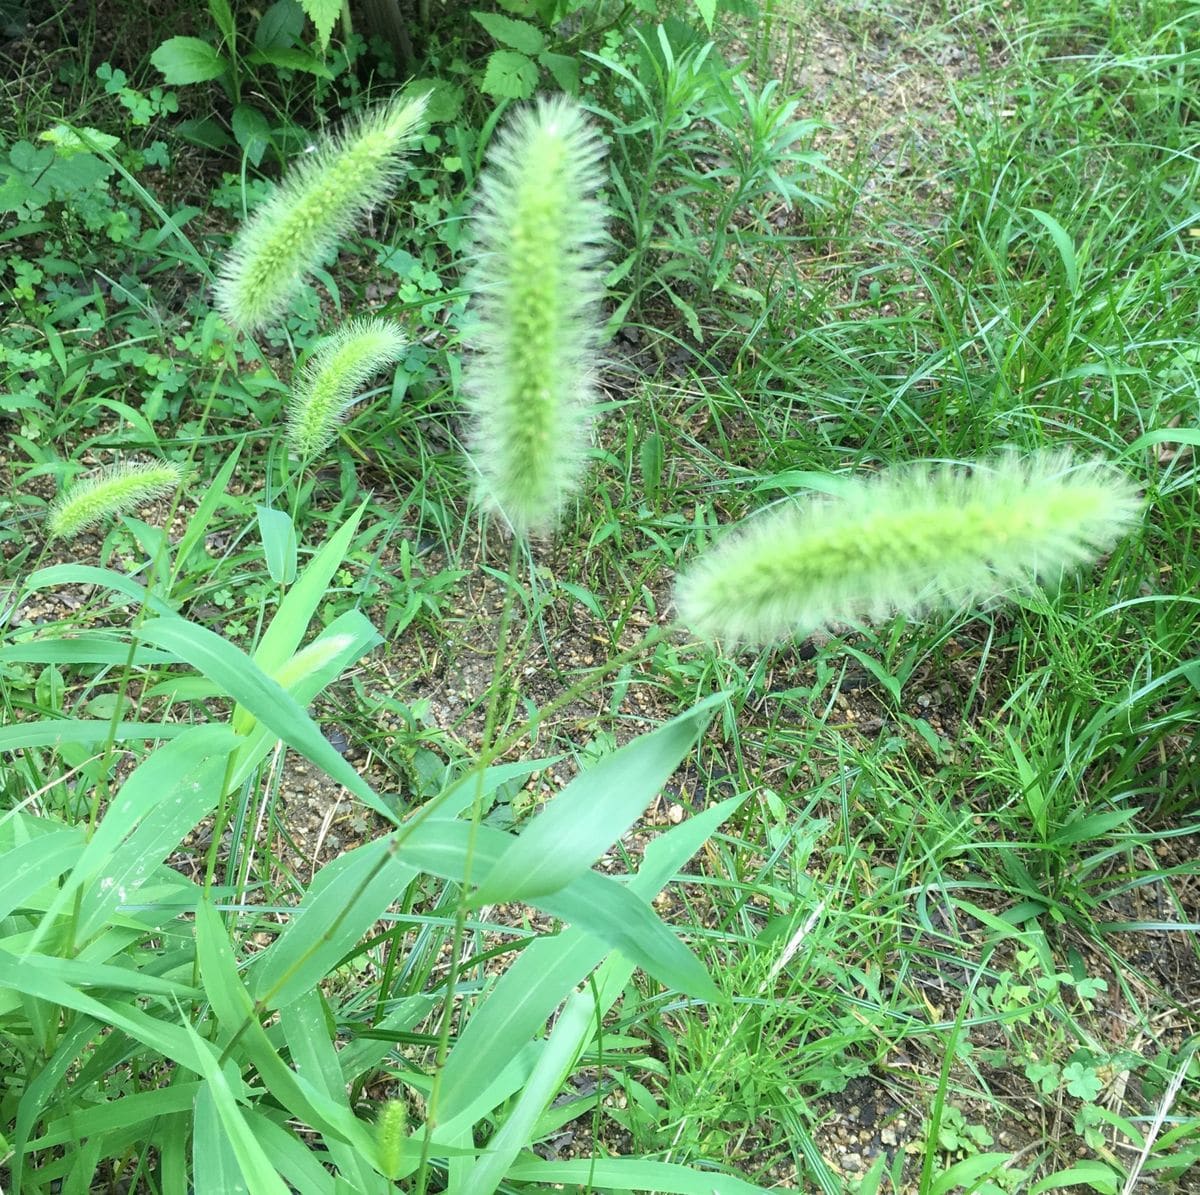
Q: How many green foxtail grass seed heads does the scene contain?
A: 7